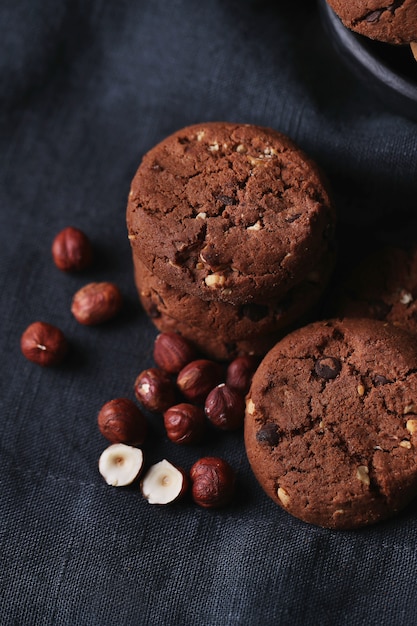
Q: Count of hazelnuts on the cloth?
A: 13